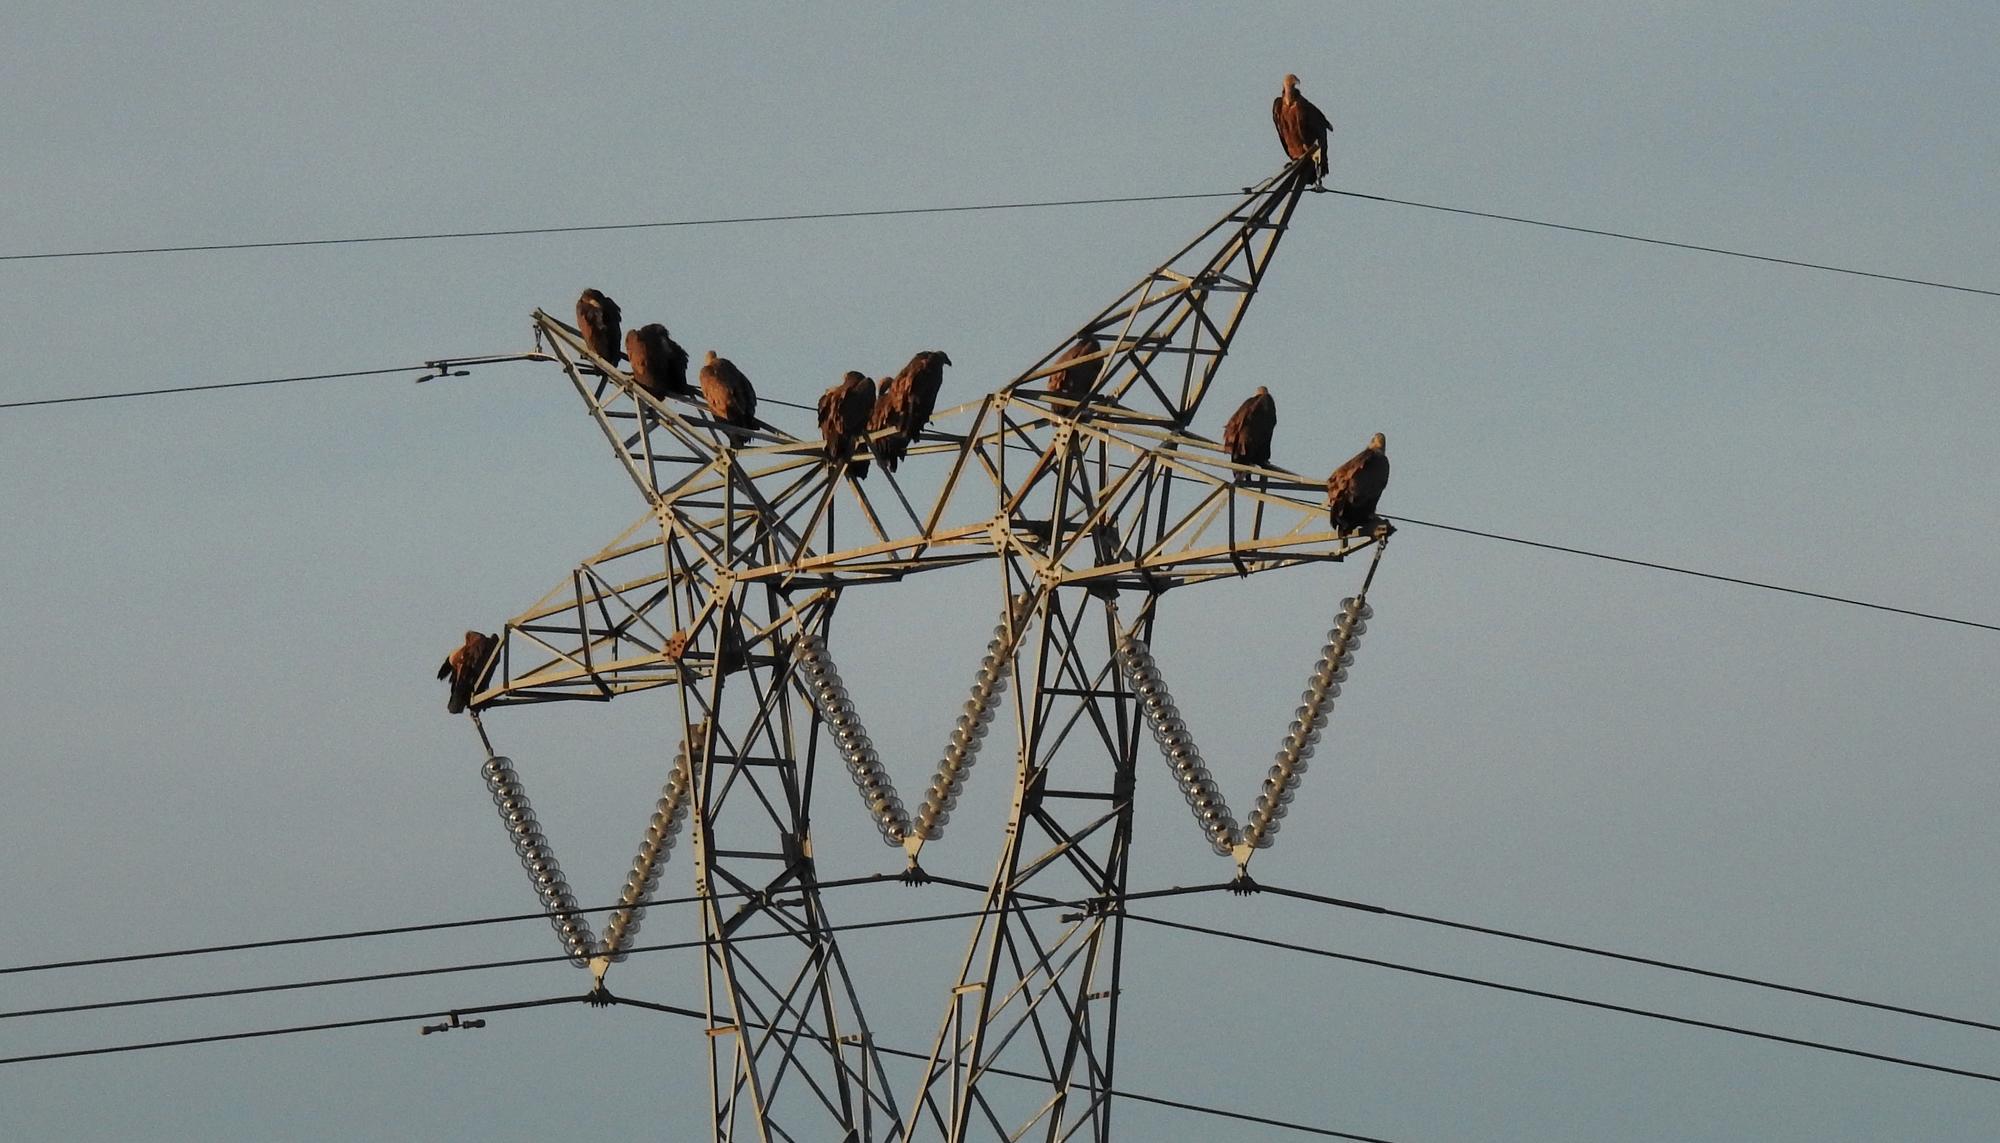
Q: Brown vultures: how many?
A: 11